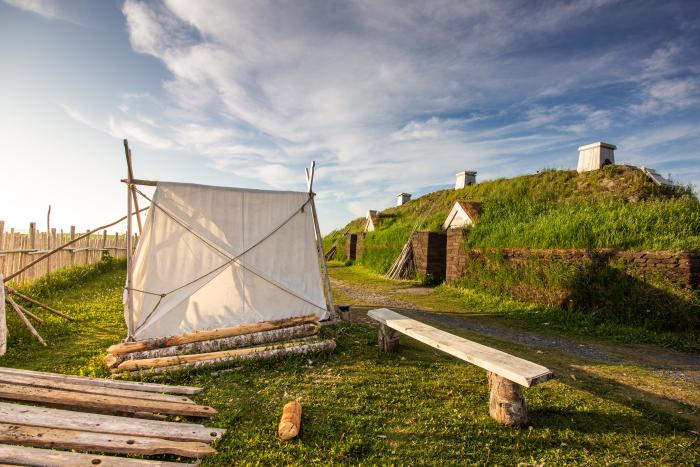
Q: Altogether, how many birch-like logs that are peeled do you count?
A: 2